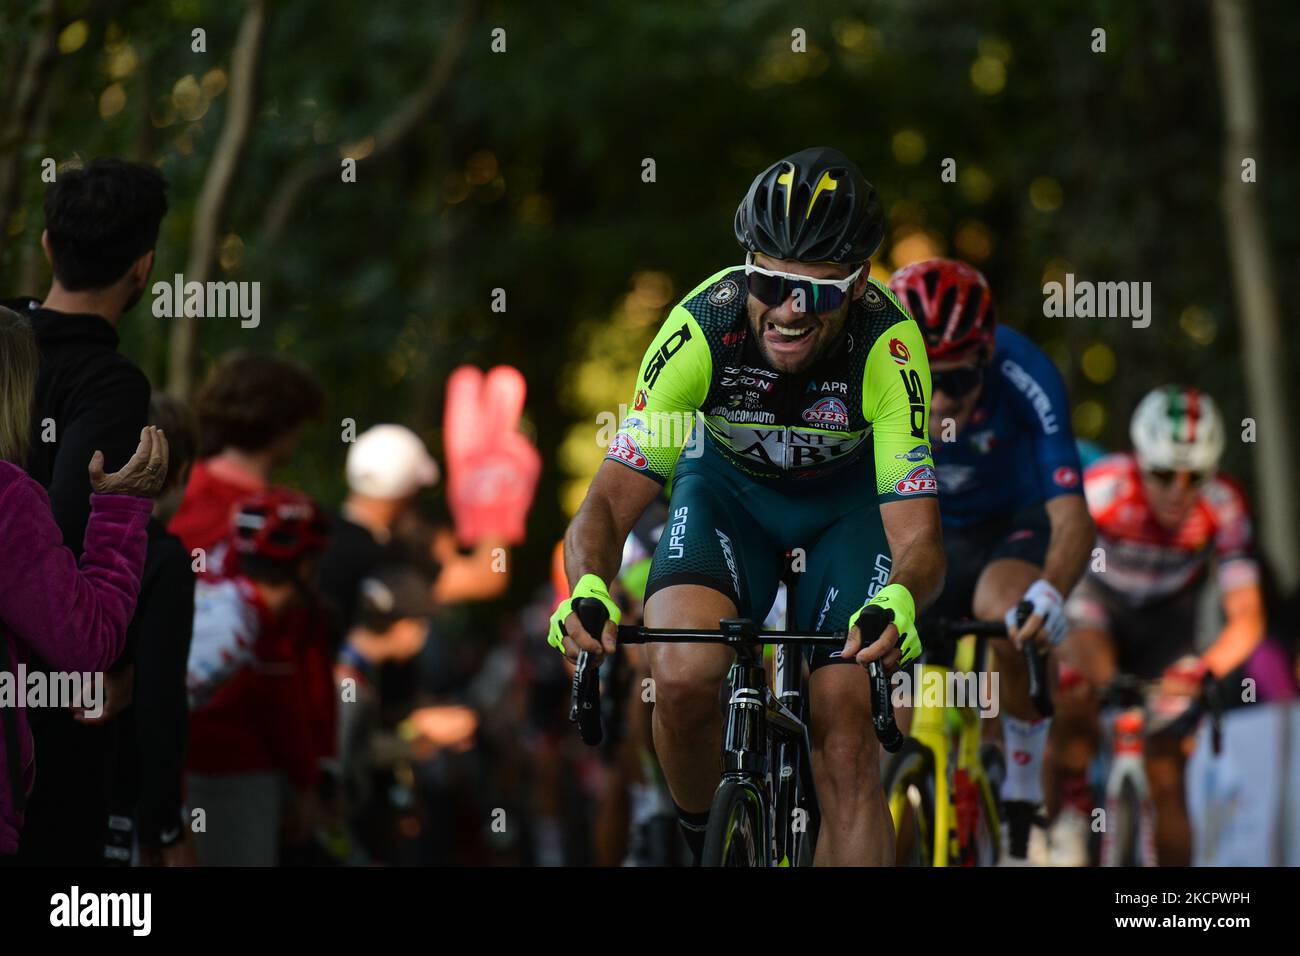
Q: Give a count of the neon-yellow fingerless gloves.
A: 2